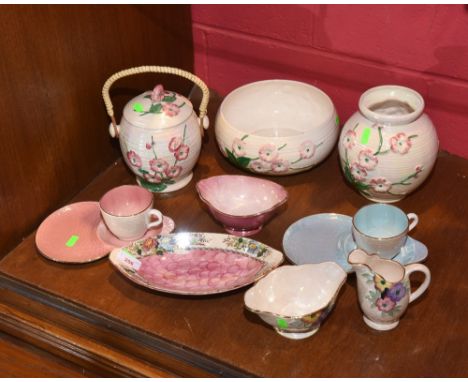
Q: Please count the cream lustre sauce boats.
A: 1